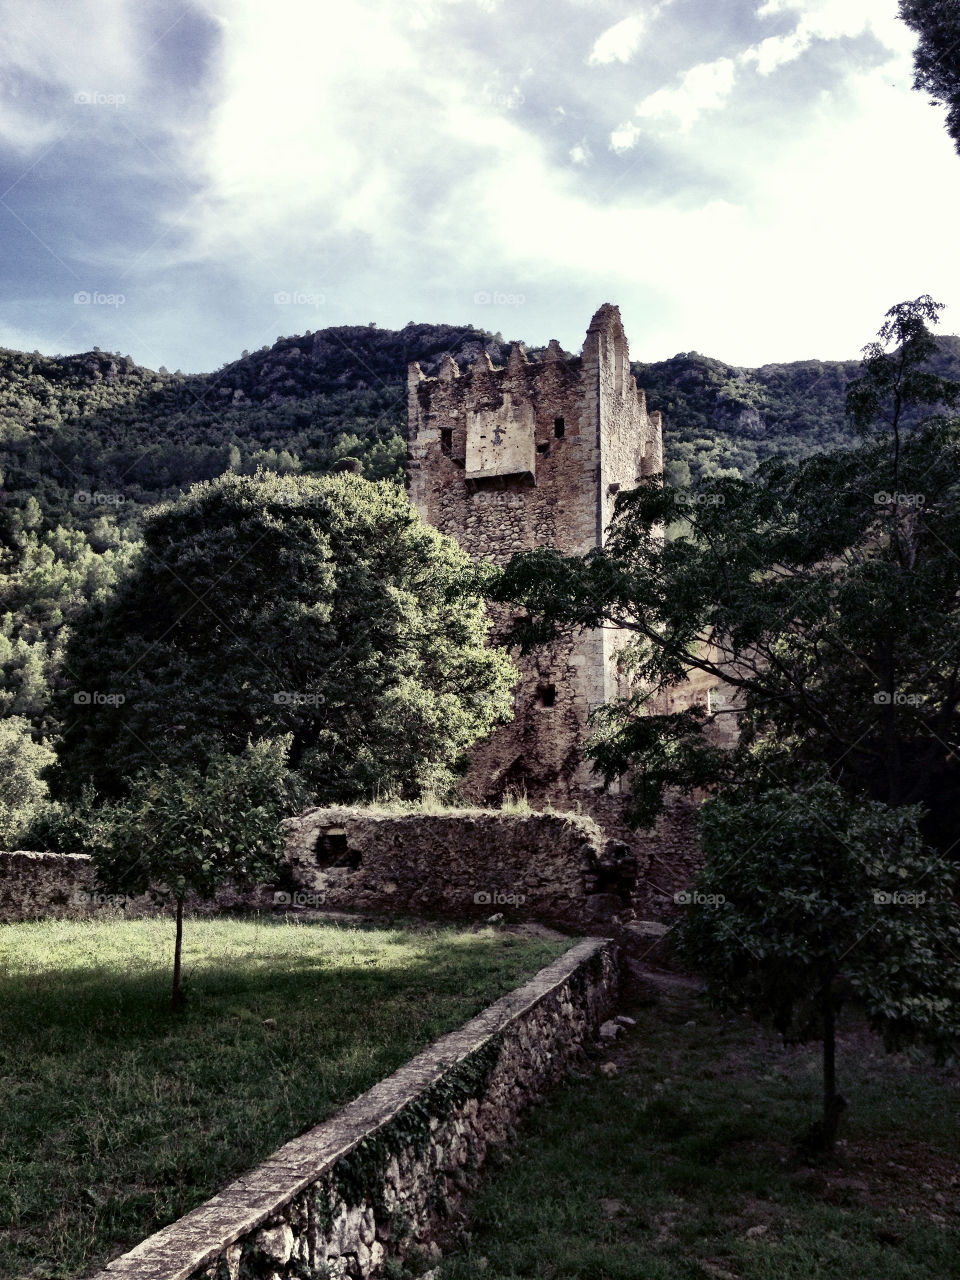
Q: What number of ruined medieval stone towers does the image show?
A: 1